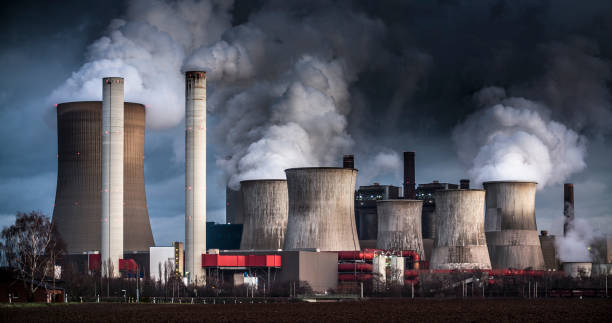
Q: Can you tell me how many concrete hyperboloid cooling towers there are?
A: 6